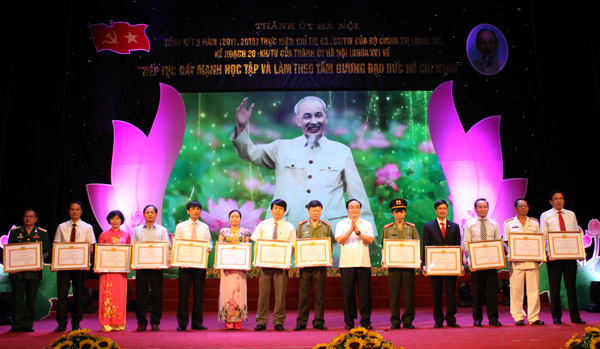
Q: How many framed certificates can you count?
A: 13